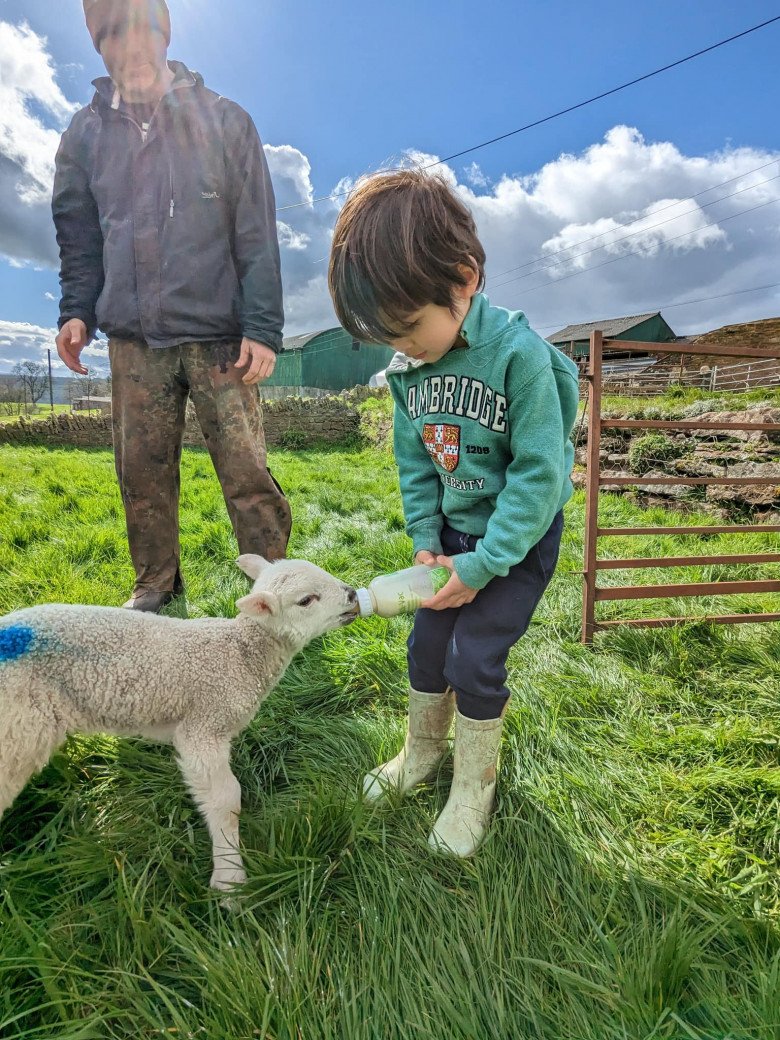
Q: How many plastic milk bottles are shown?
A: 1